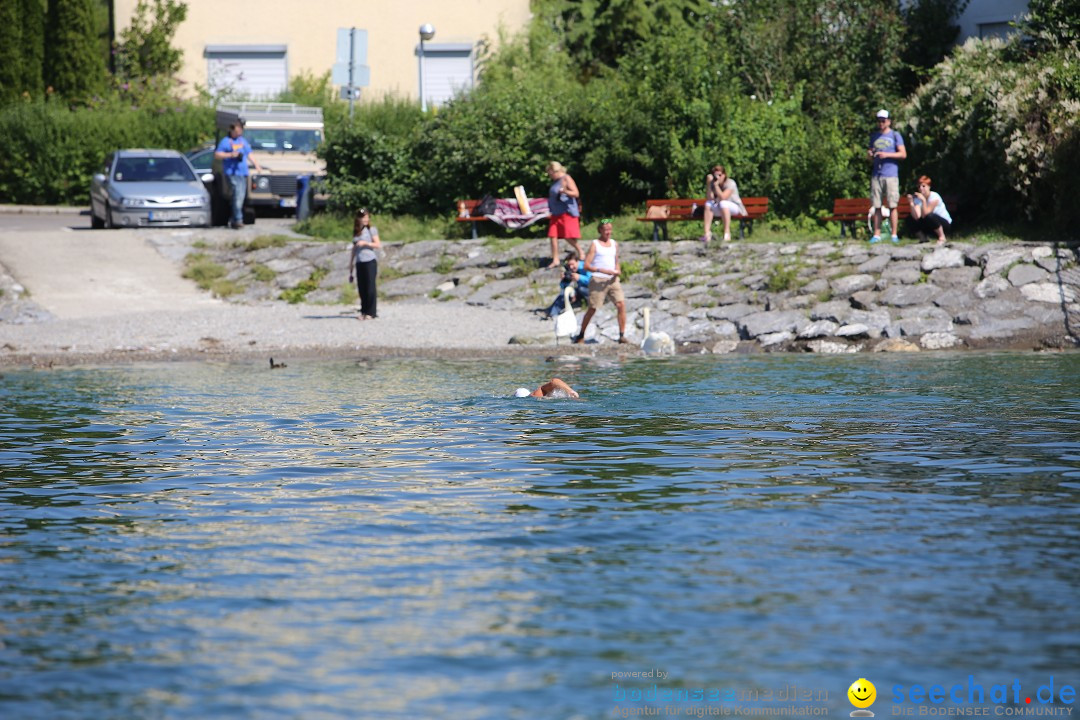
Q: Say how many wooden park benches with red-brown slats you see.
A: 3